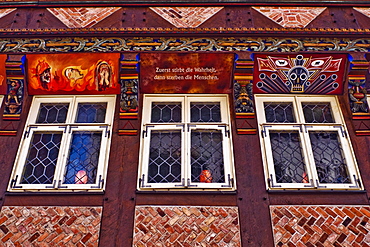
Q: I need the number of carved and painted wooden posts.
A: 4